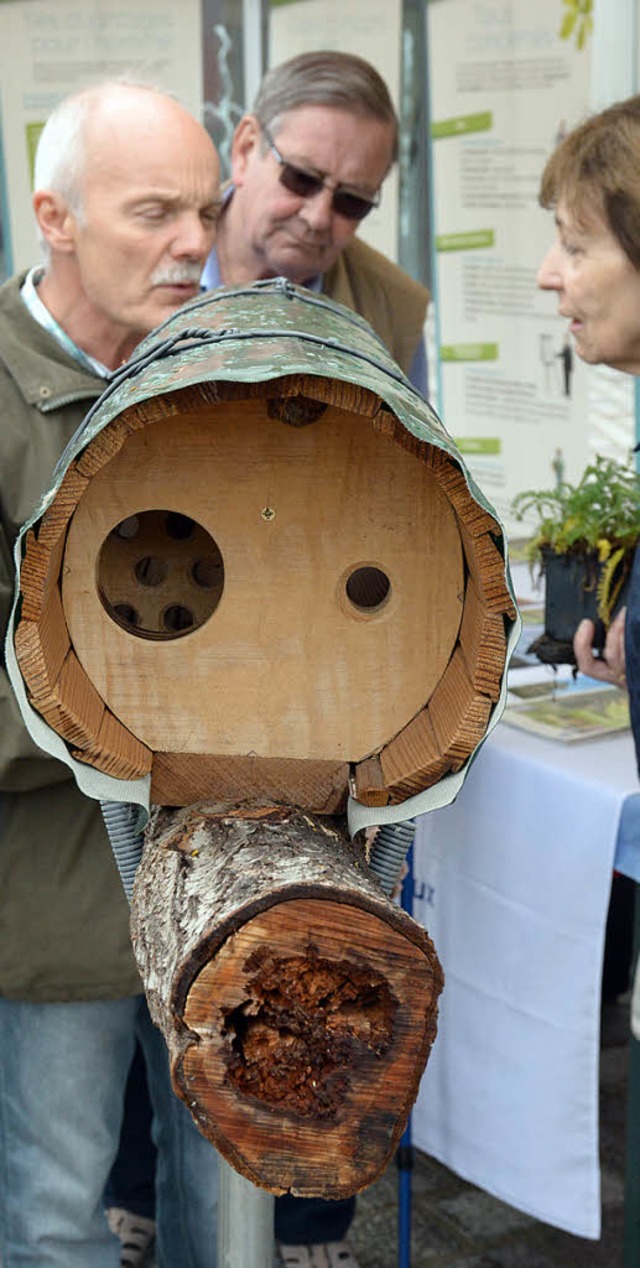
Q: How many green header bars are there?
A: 4